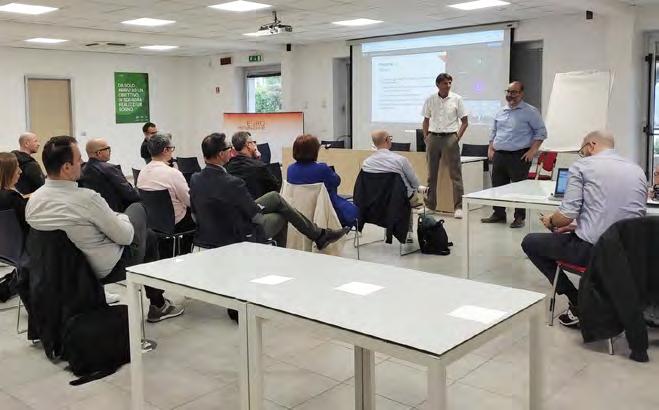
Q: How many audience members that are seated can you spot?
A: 11